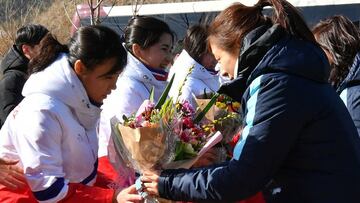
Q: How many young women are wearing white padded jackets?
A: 3